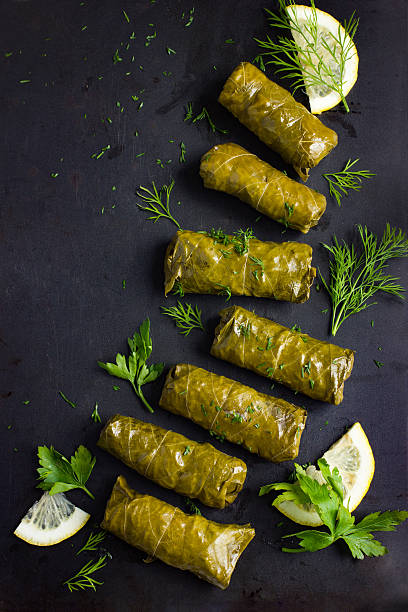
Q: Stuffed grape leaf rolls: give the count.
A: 7